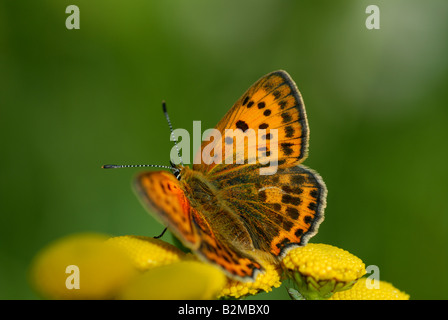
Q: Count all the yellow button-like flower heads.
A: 6